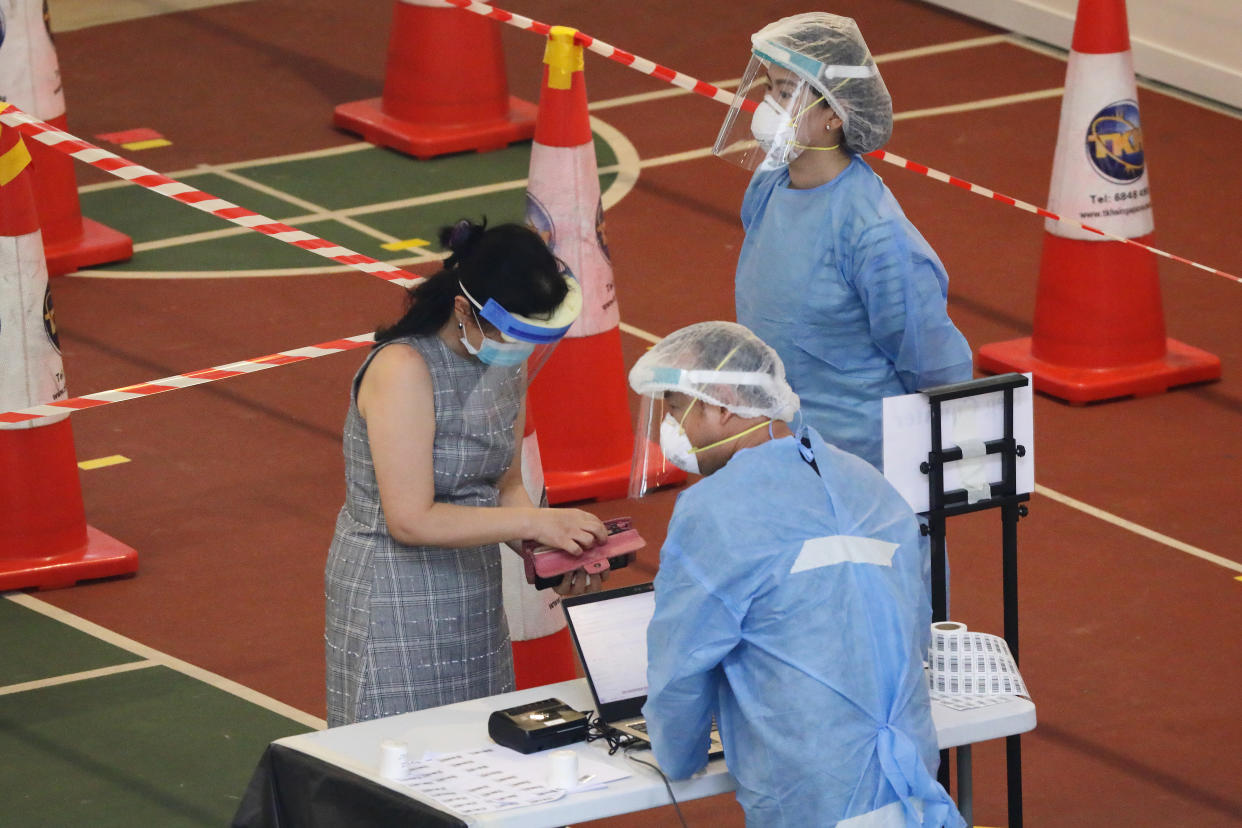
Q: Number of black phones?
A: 1